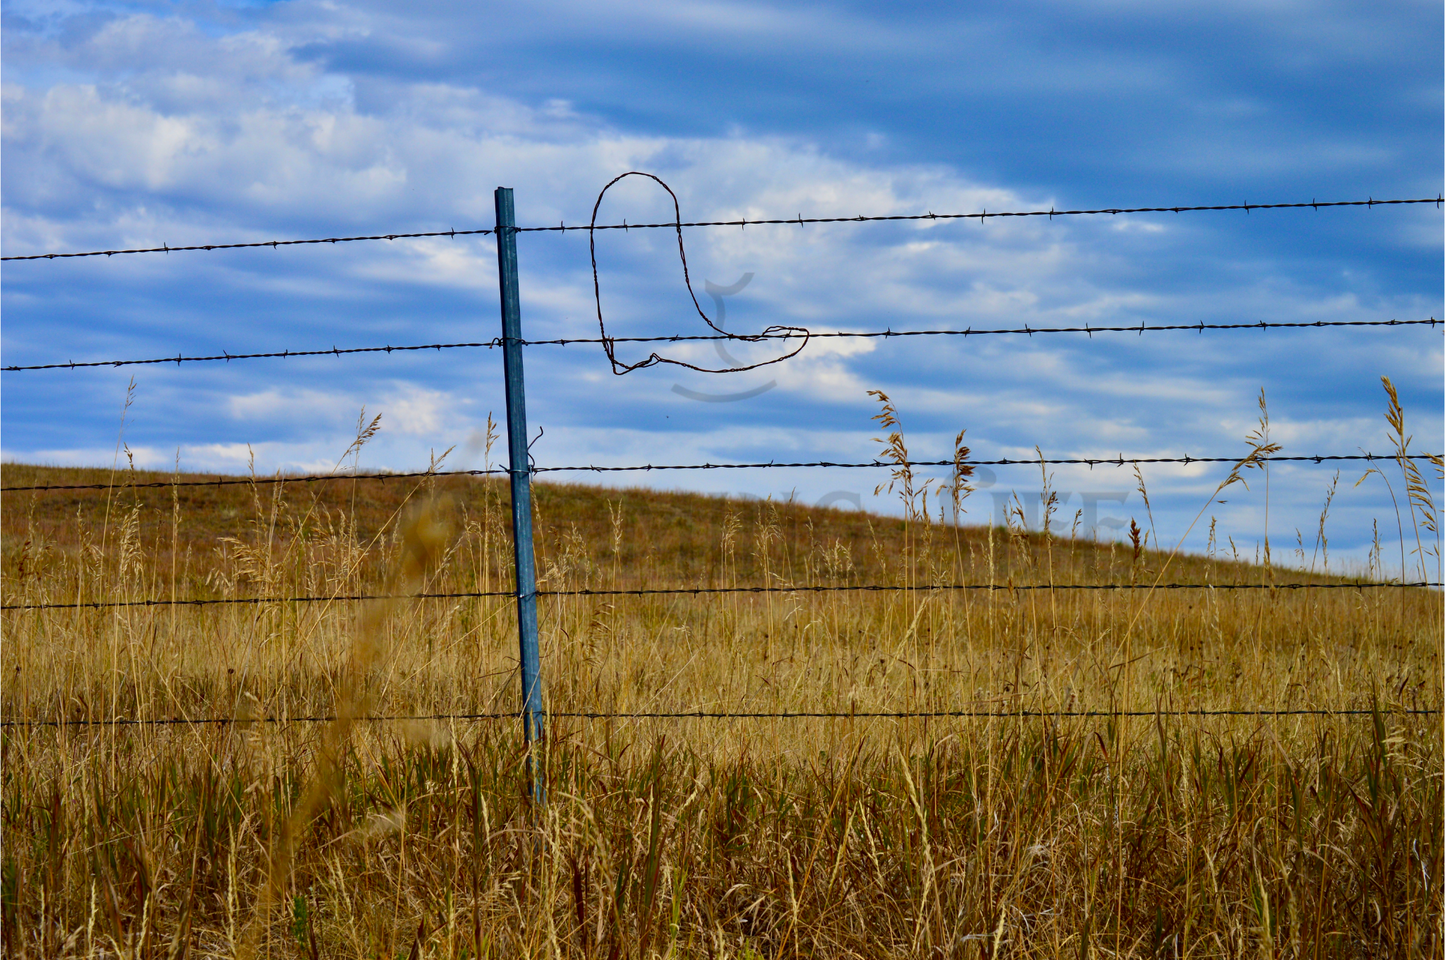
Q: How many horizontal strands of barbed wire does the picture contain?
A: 5